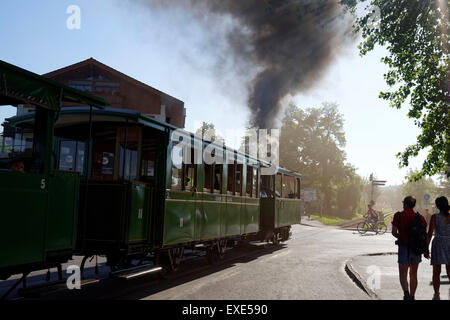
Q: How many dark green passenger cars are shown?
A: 3